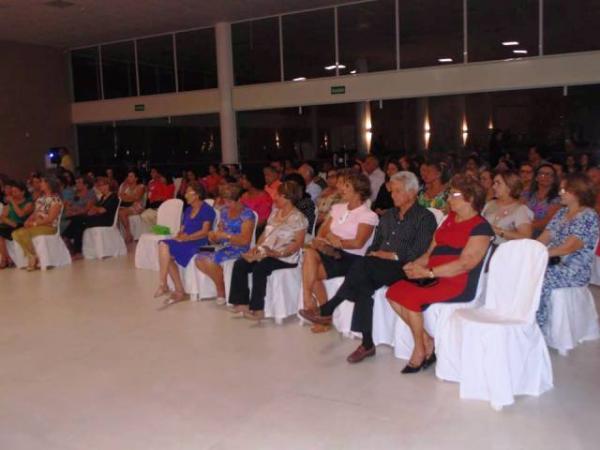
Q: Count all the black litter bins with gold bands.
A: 0